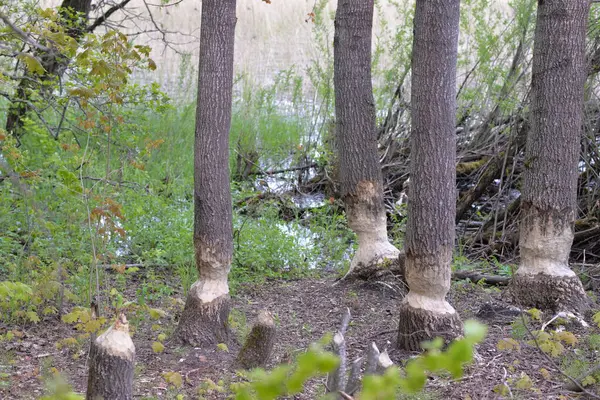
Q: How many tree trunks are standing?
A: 4